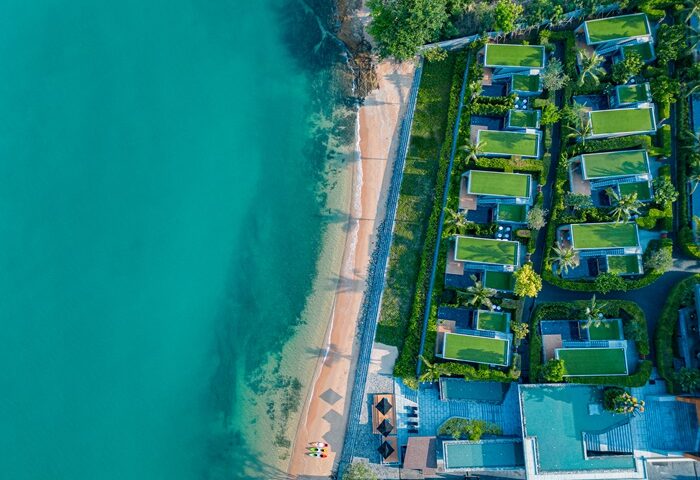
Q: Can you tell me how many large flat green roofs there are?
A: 10